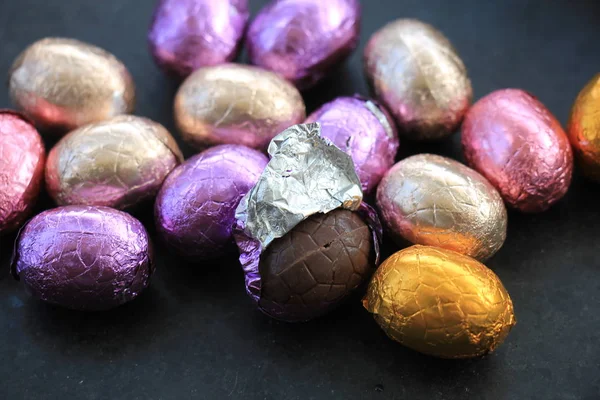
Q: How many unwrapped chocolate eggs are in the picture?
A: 1